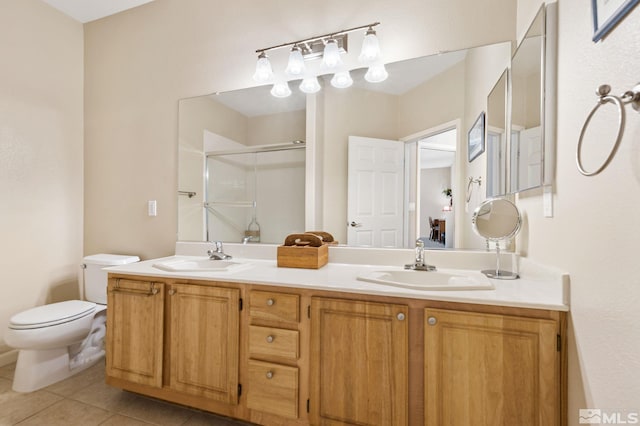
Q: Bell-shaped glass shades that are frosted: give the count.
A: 4